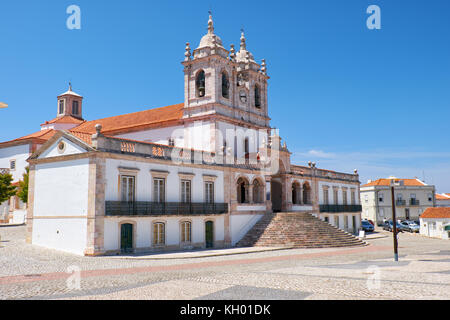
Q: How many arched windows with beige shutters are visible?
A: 2